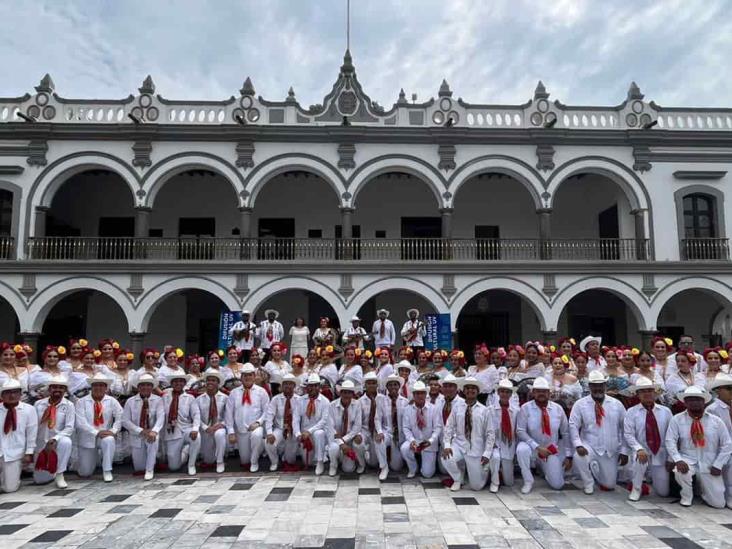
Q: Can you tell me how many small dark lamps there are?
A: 7